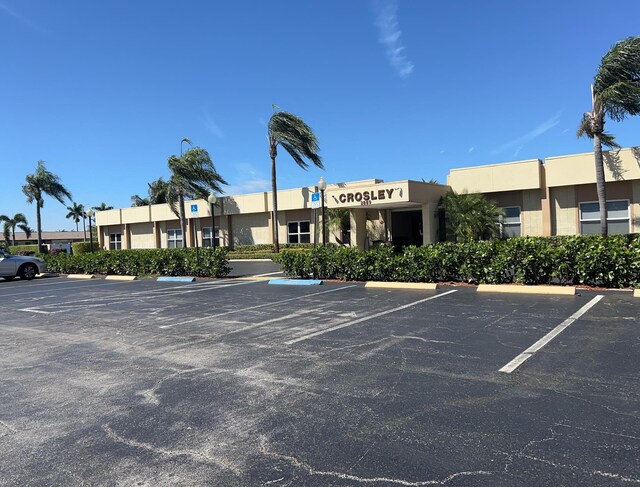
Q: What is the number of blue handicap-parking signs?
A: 2